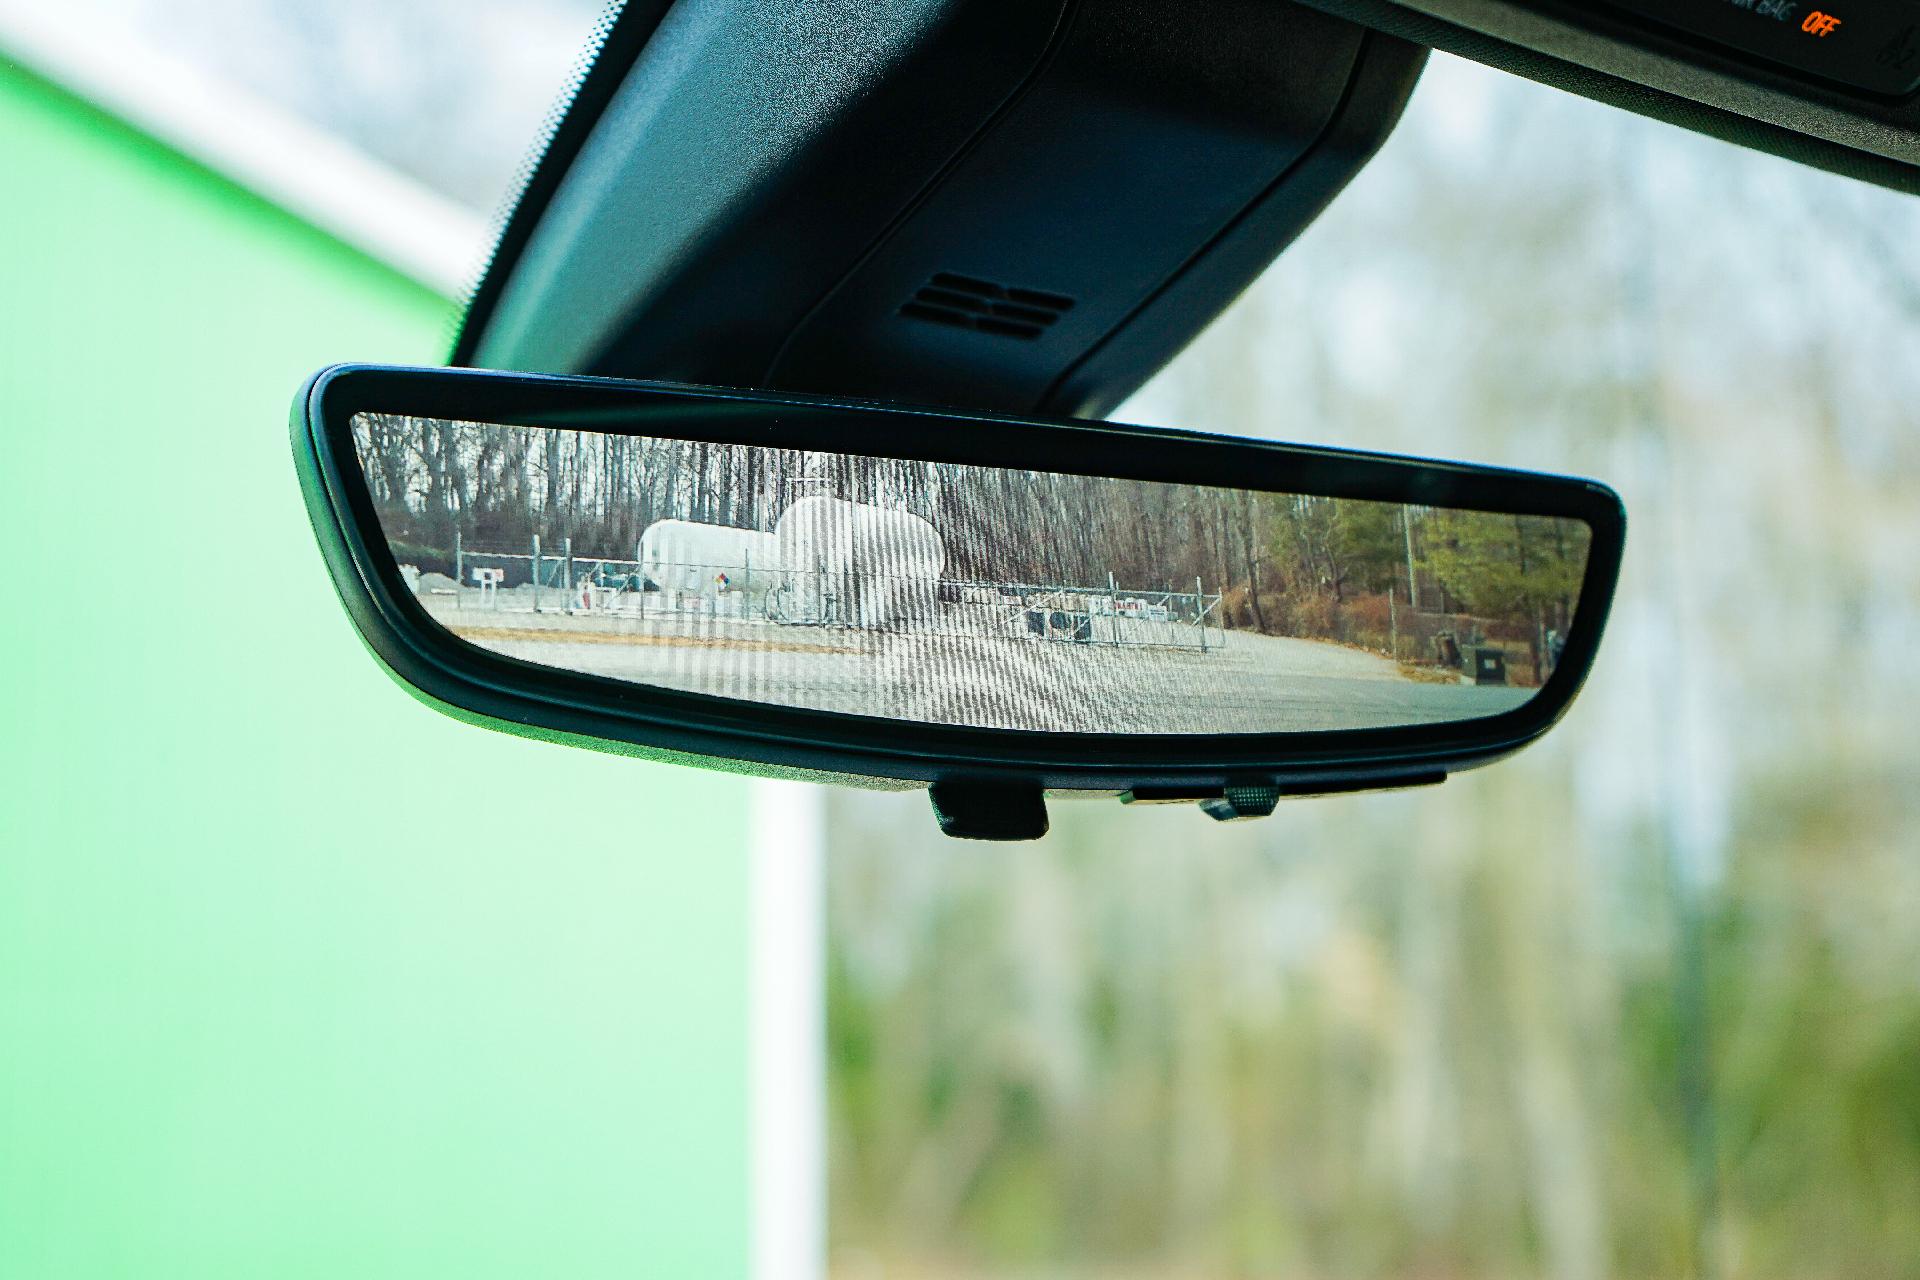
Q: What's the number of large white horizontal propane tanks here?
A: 2